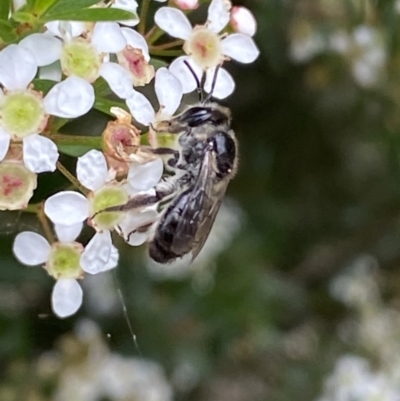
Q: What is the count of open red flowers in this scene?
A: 0